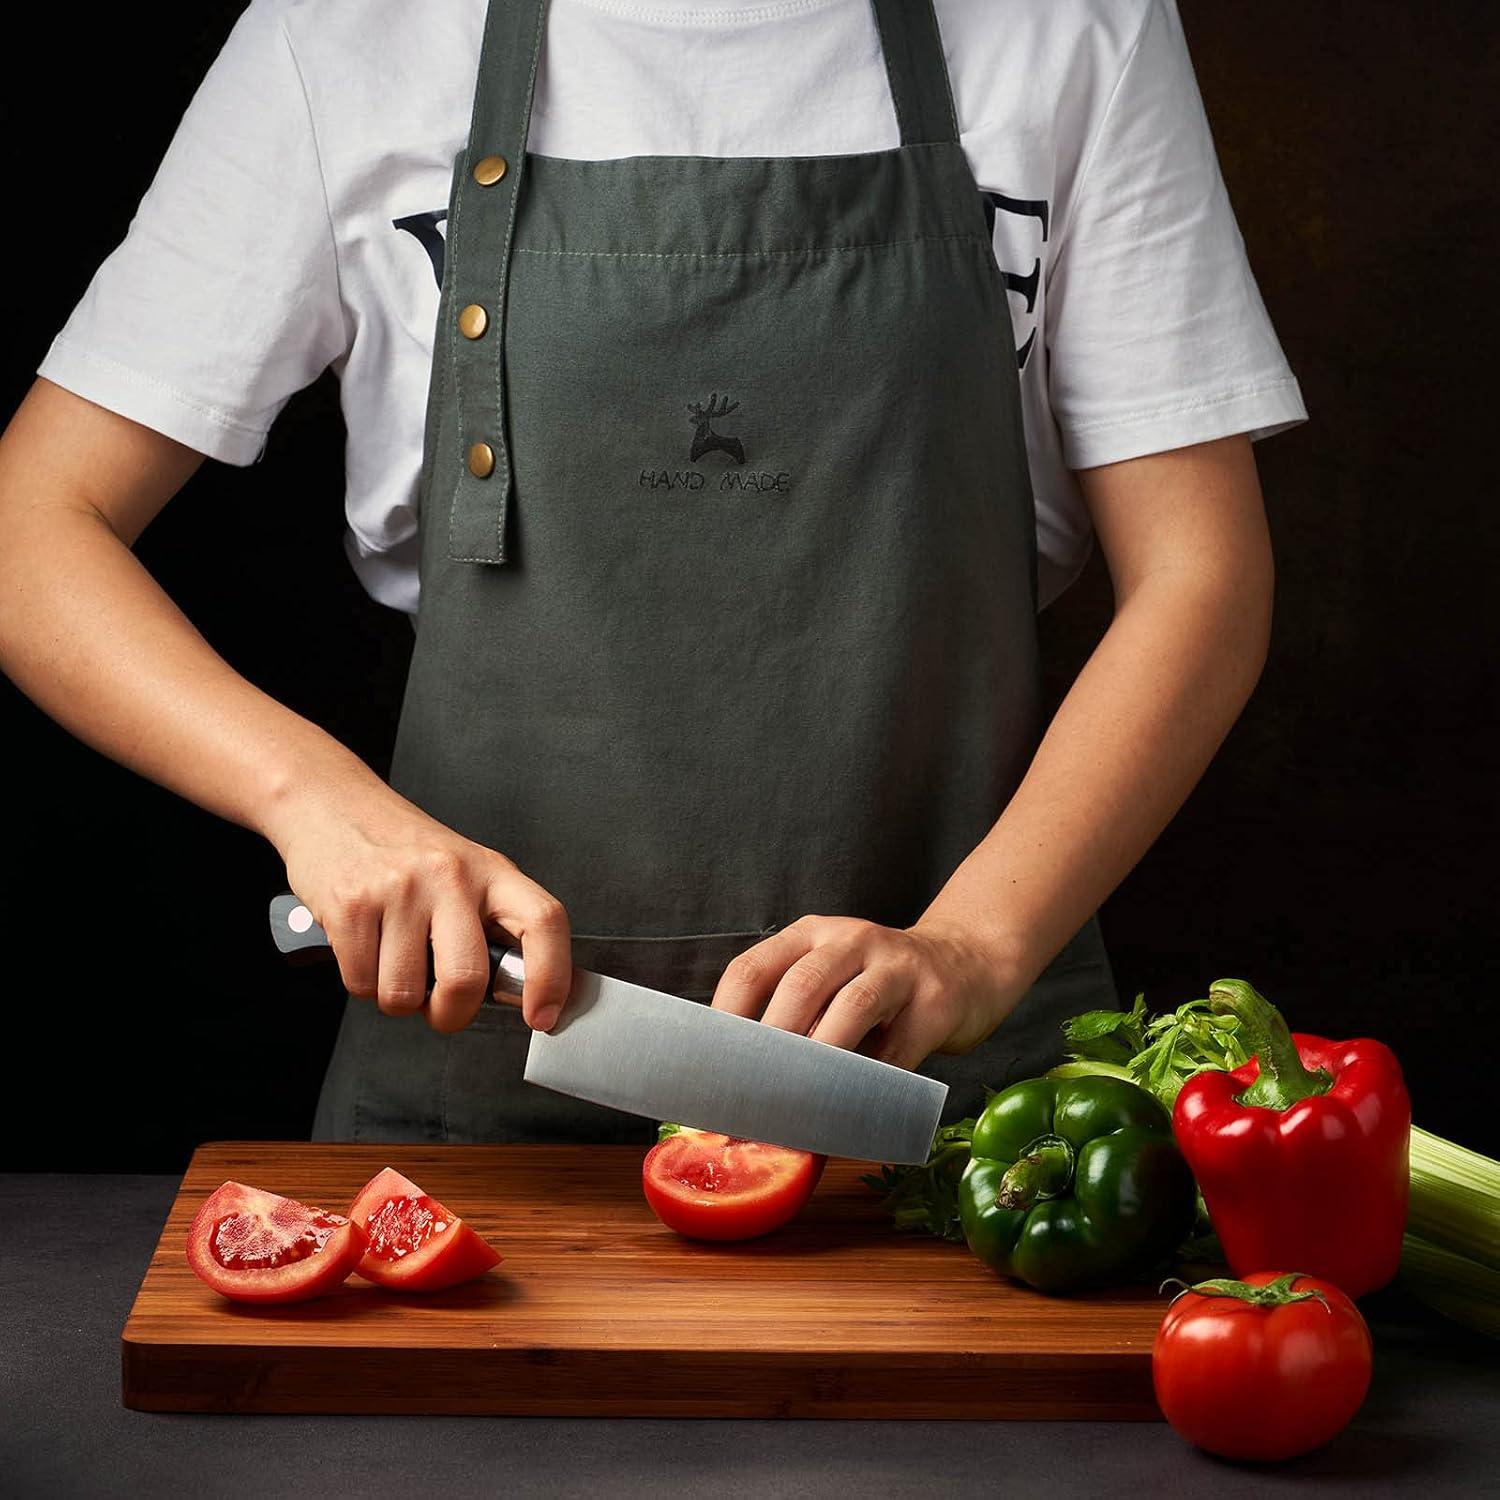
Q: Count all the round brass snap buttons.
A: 3